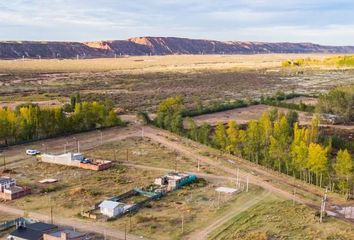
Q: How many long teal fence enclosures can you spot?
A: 1